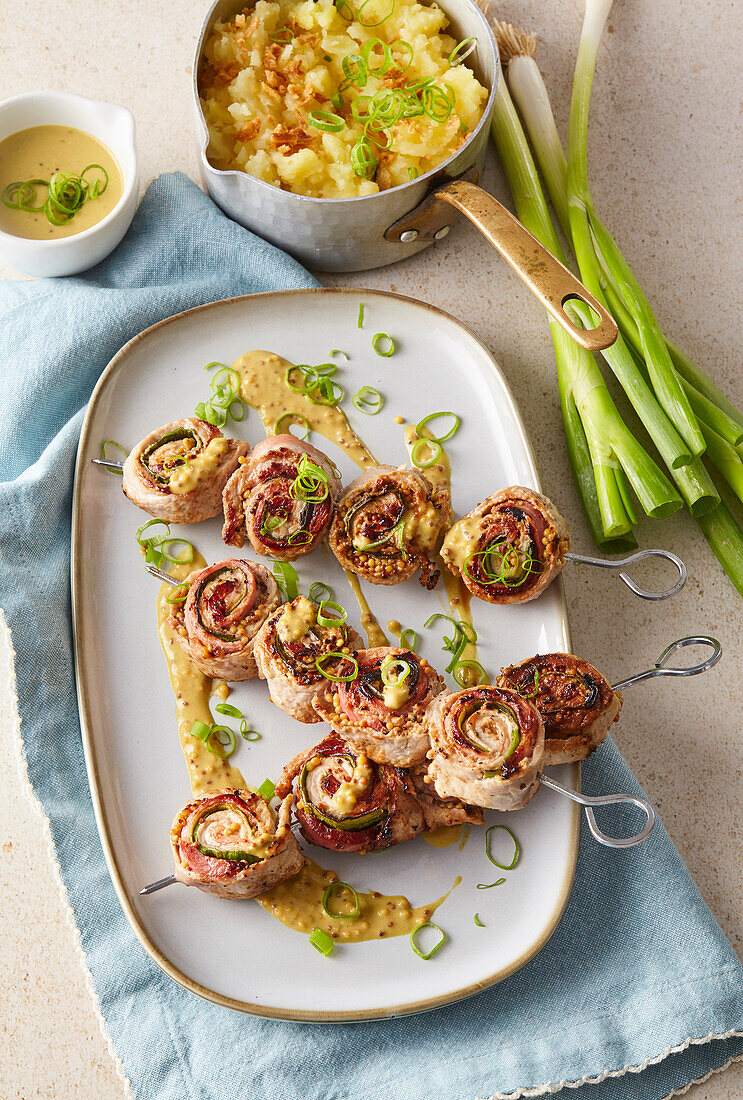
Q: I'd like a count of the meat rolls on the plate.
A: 12